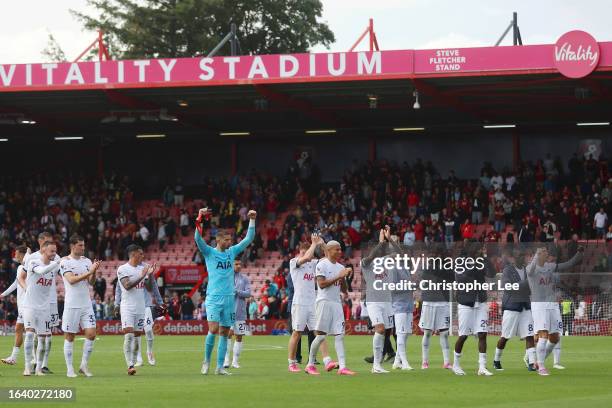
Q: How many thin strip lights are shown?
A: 8